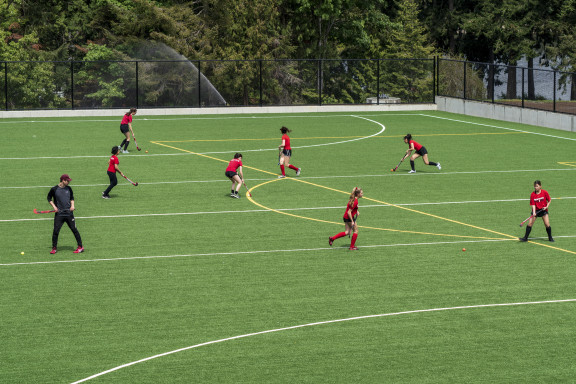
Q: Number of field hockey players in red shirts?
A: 7